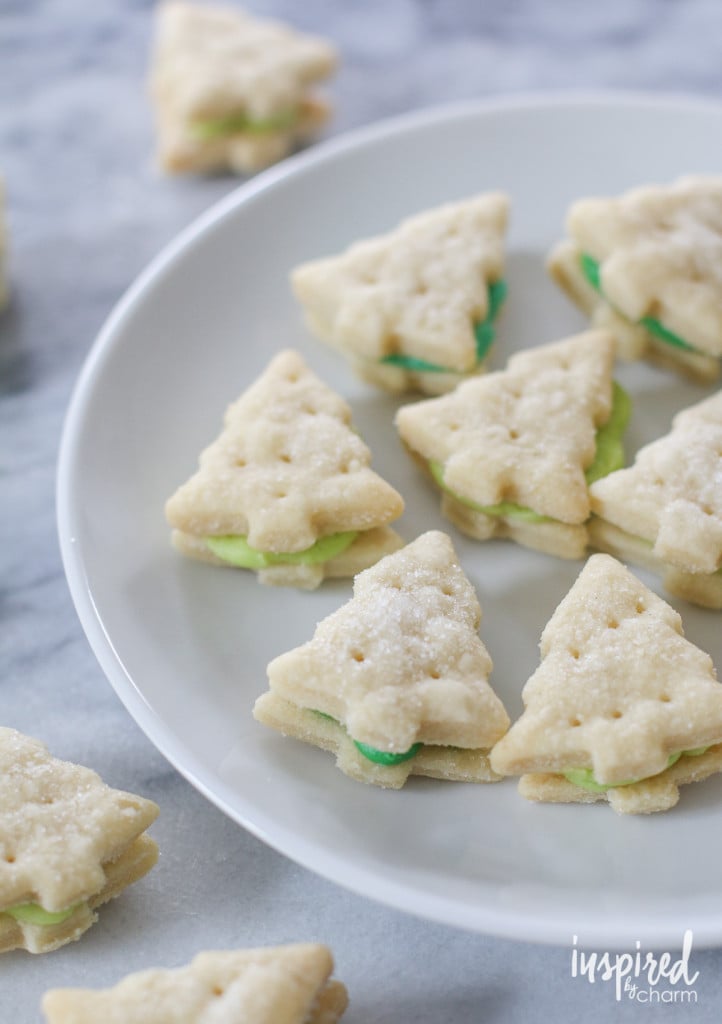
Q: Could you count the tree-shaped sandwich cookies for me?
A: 10